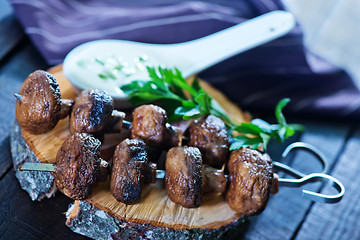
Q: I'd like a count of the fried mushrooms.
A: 8